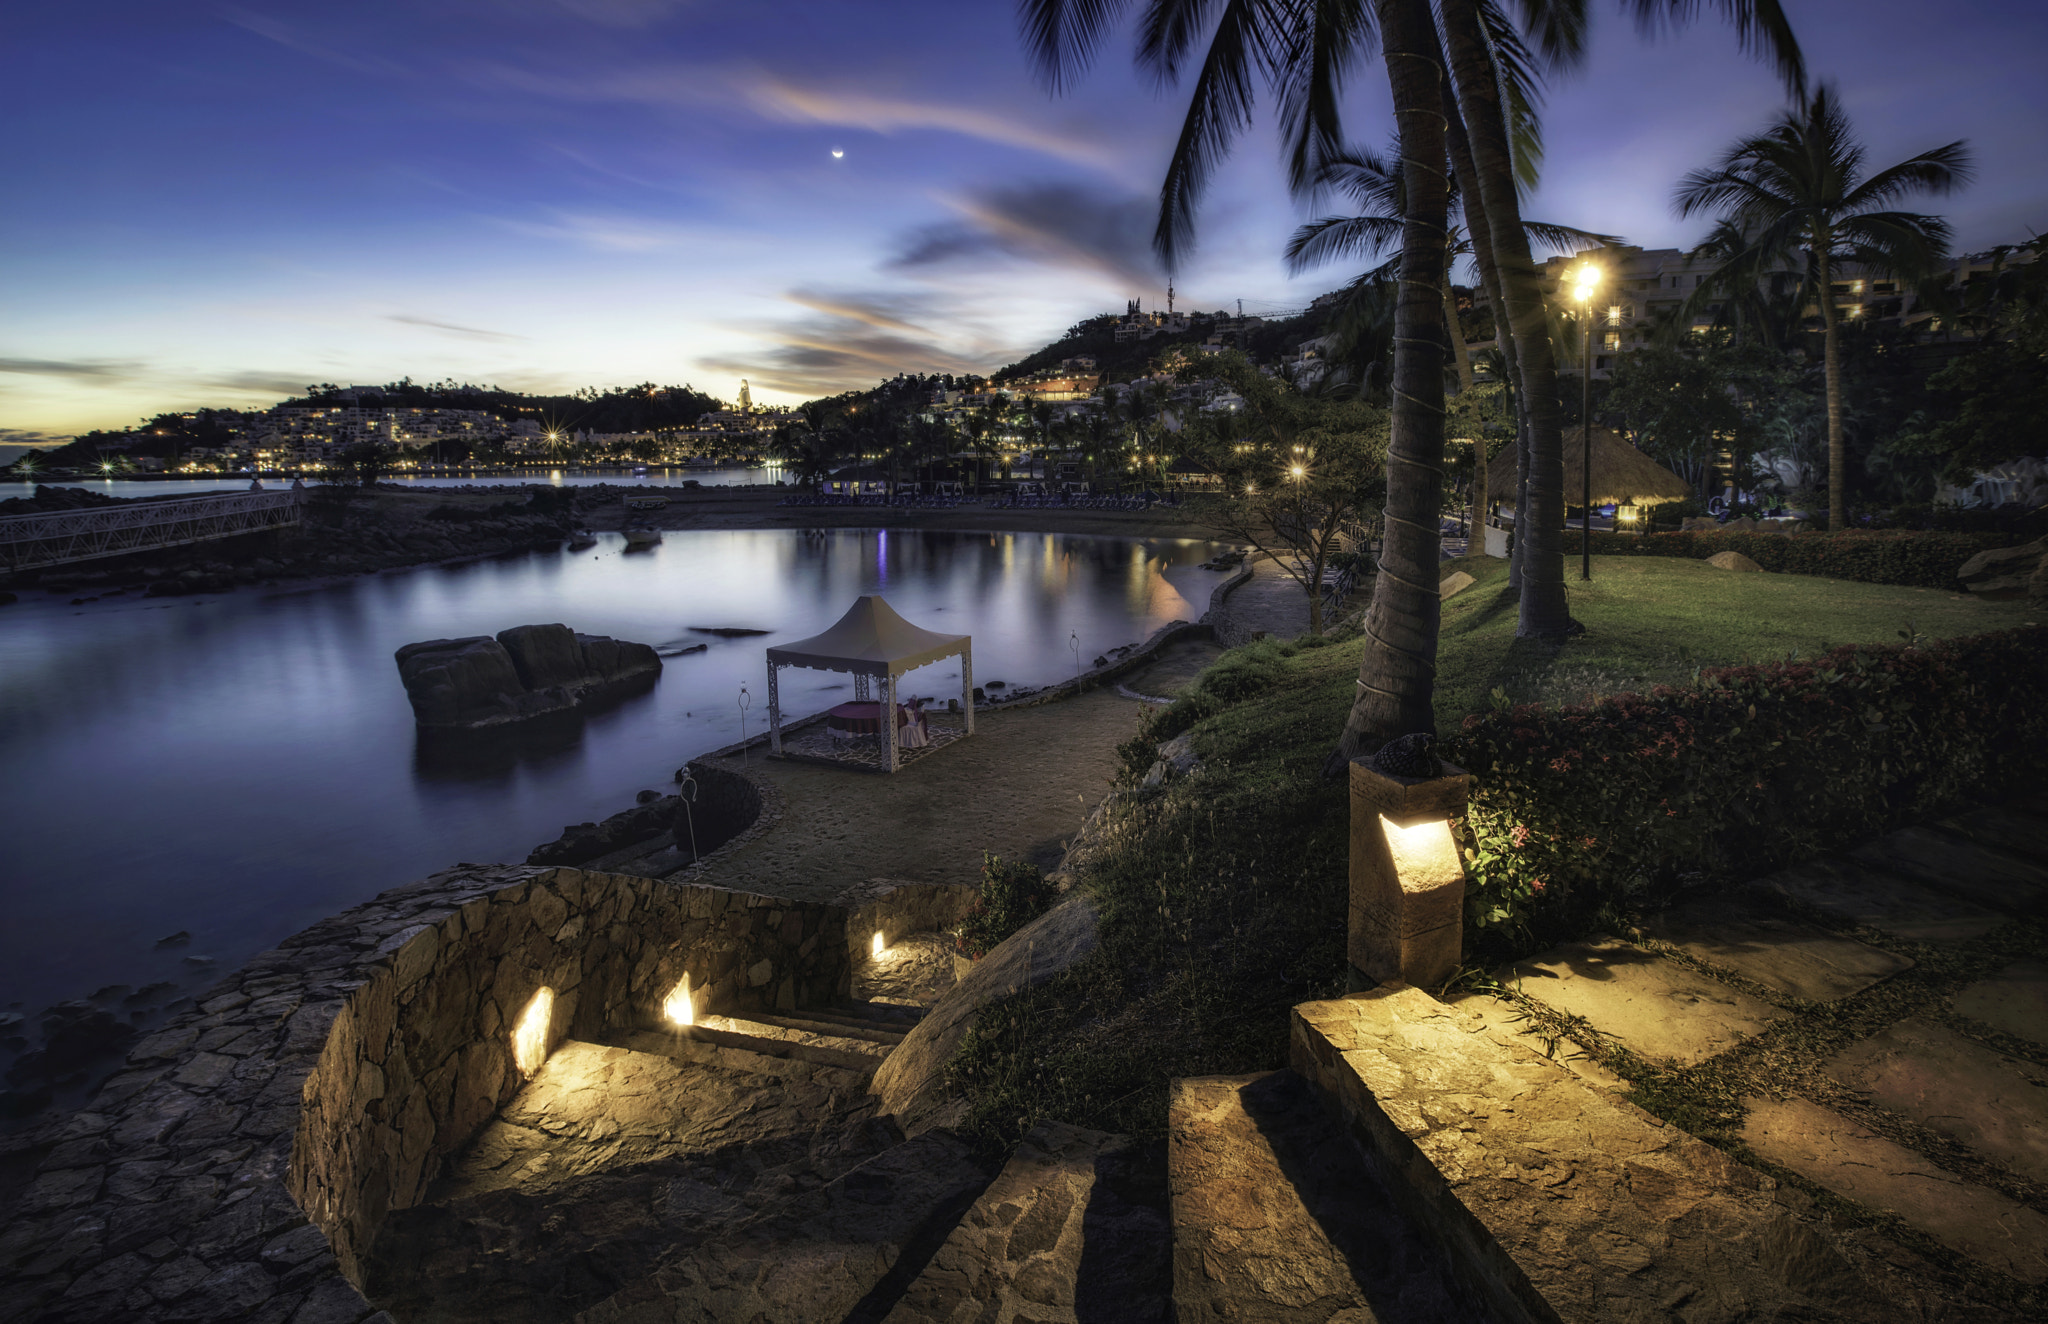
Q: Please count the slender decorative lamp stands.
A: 3